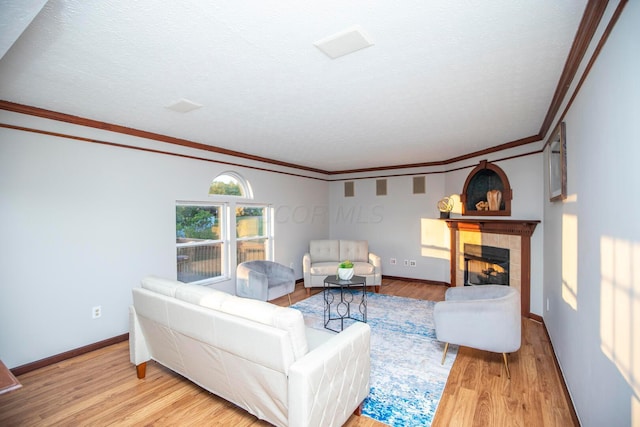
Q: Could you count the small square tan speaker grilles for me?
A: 3